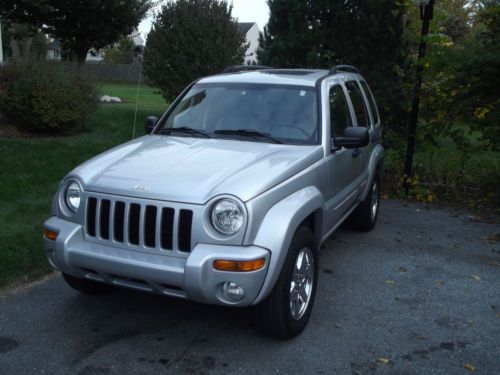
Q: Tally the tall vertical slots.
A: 7